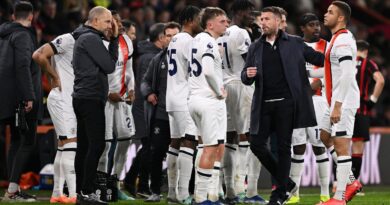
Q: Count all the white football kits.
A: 7